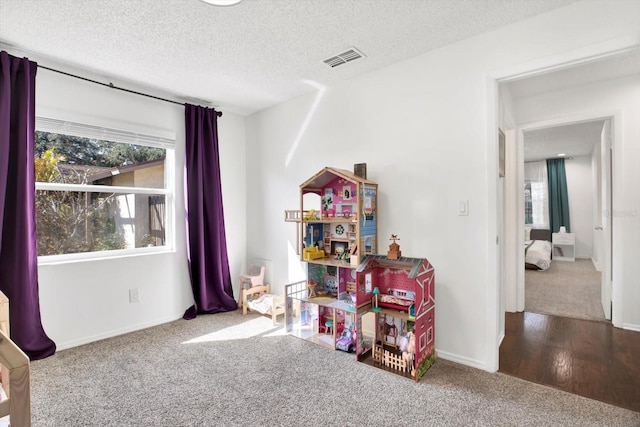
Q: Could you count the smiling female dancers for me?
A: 0